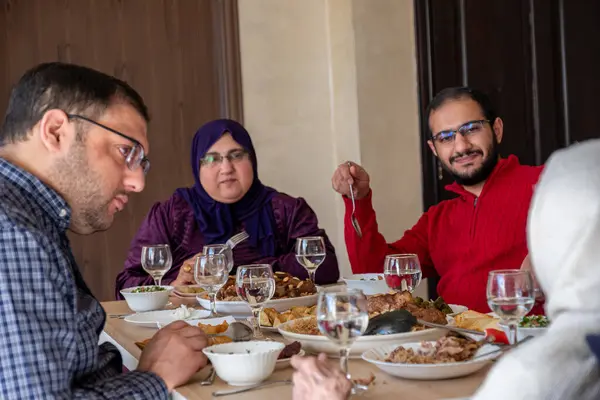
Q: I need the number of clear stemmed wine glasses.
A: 8